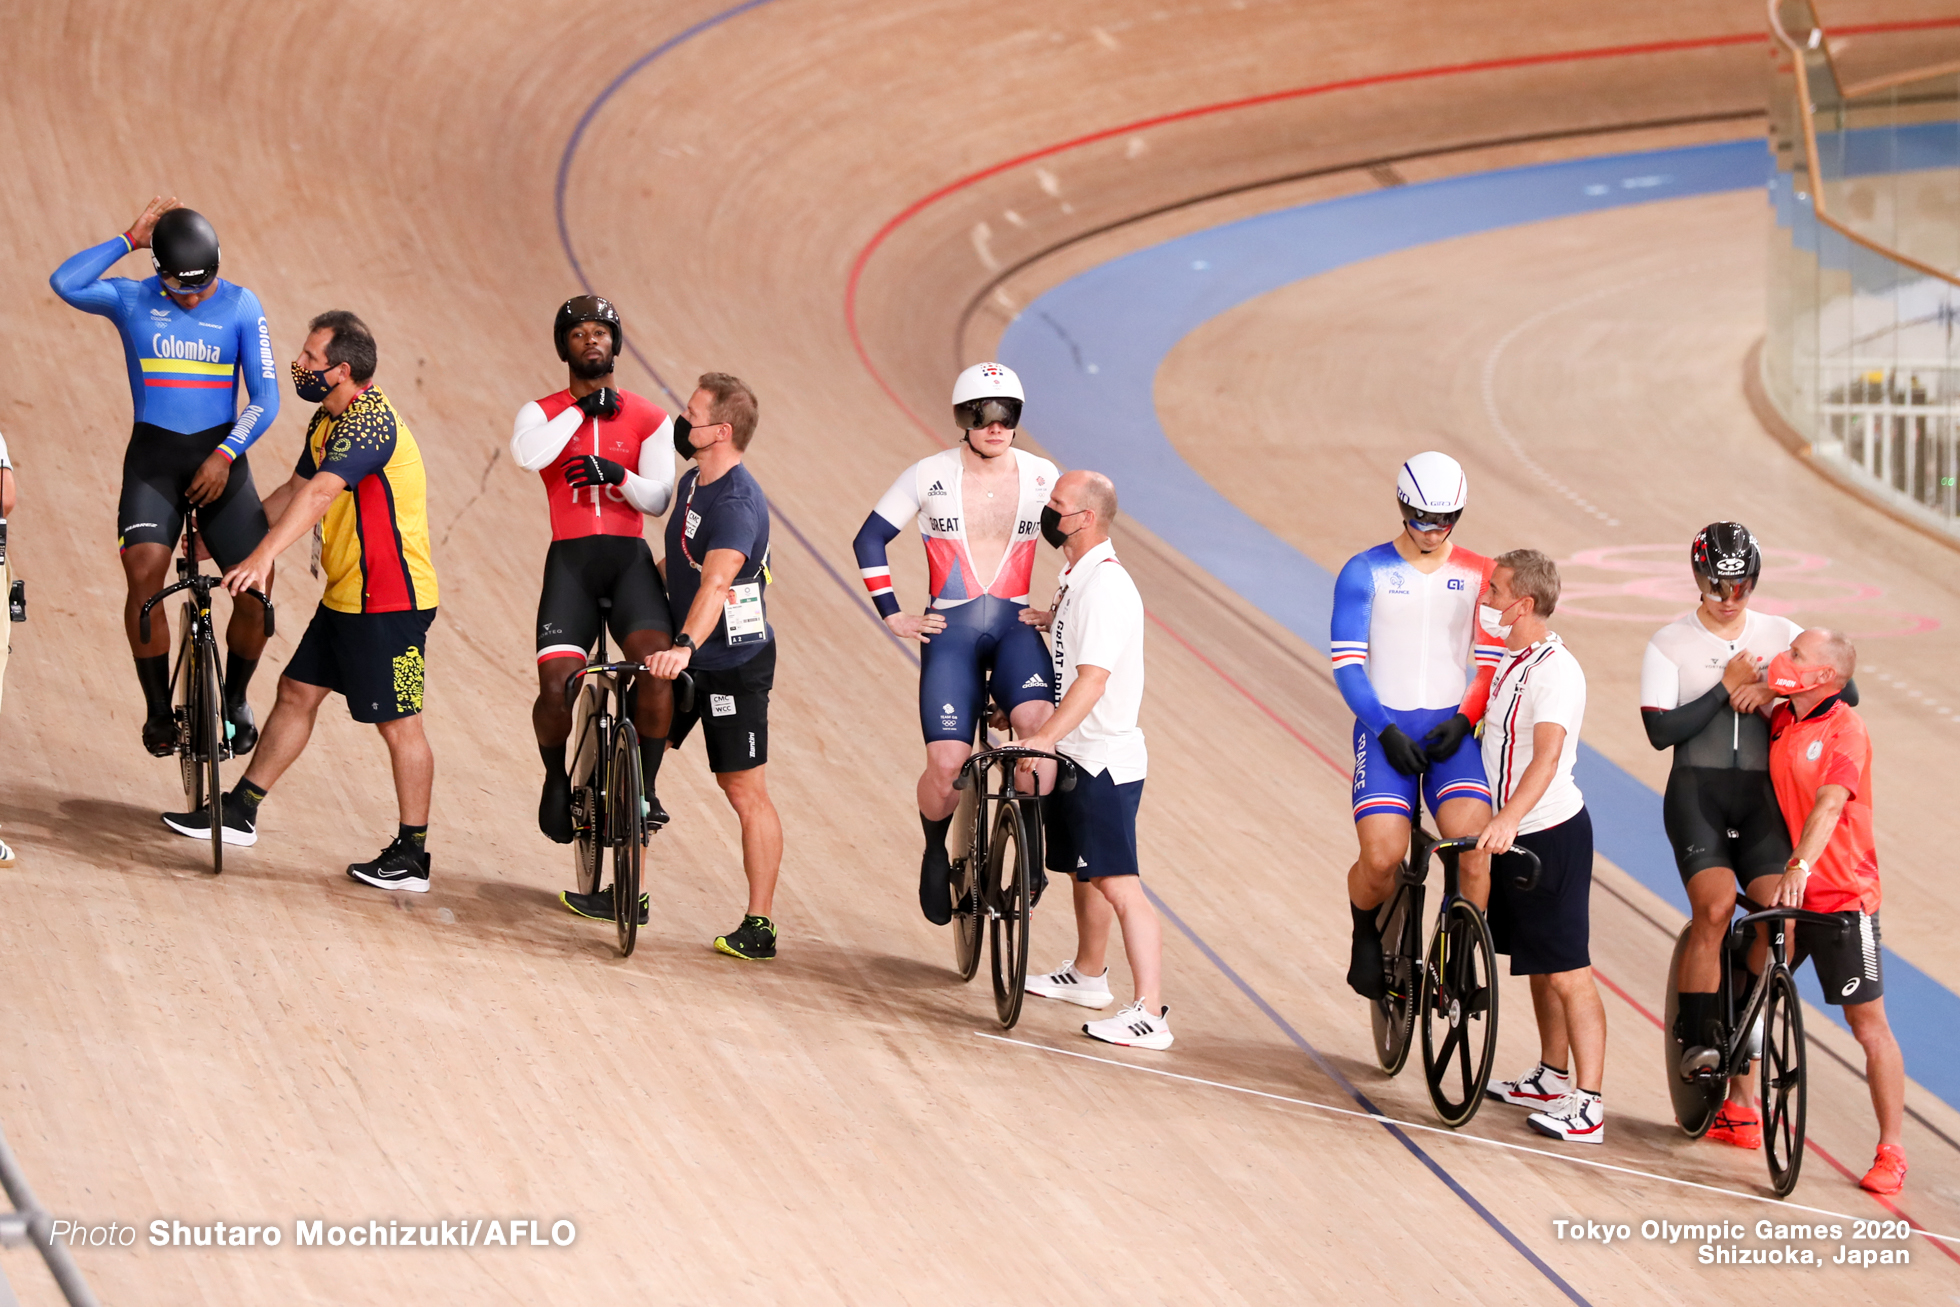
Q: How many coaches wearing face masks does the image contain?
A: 5